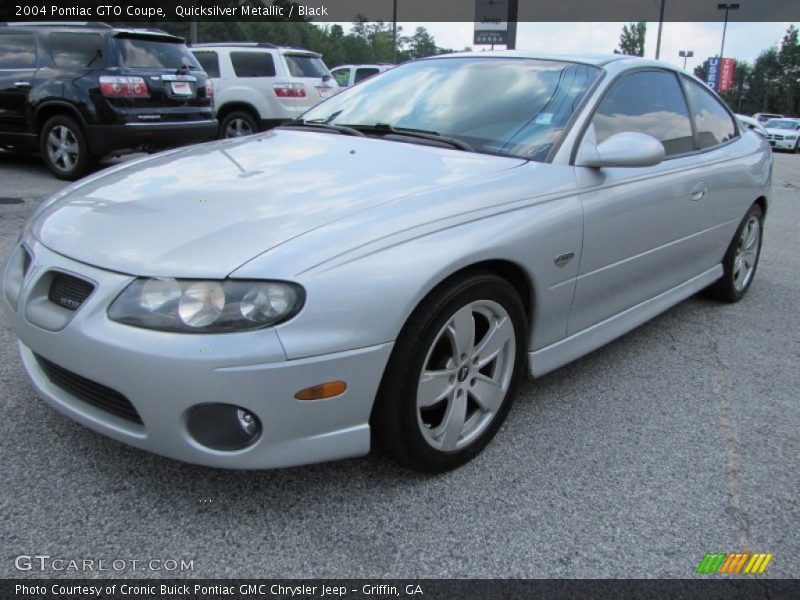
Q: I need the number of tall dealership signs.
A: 1